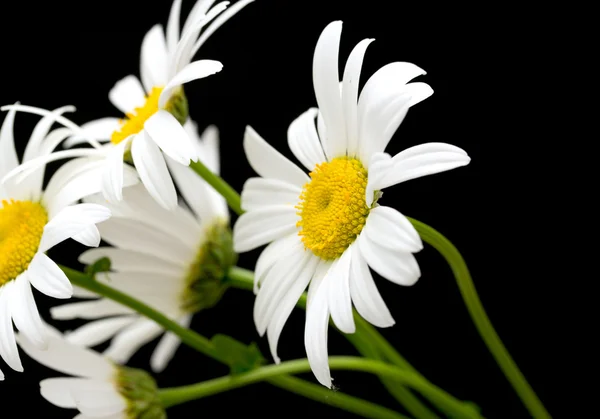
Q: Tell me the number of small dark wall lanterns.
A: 0